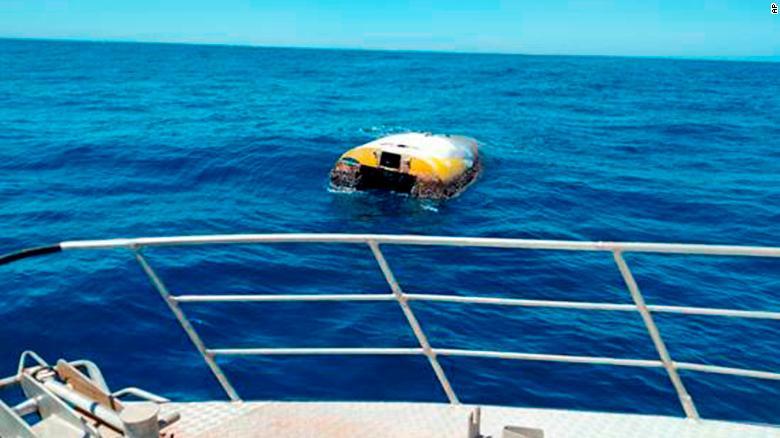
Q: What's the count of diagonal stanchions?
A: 3